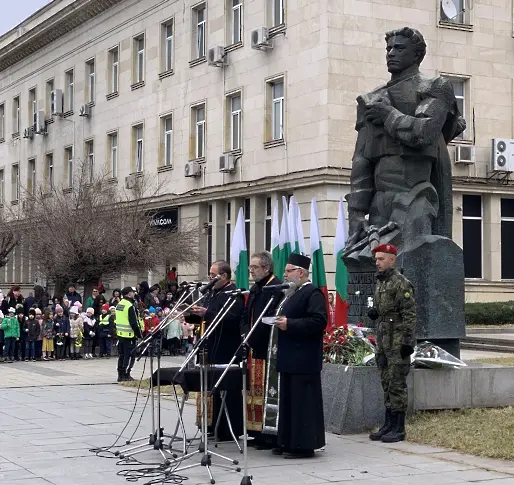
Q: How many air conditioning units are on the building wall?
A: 11